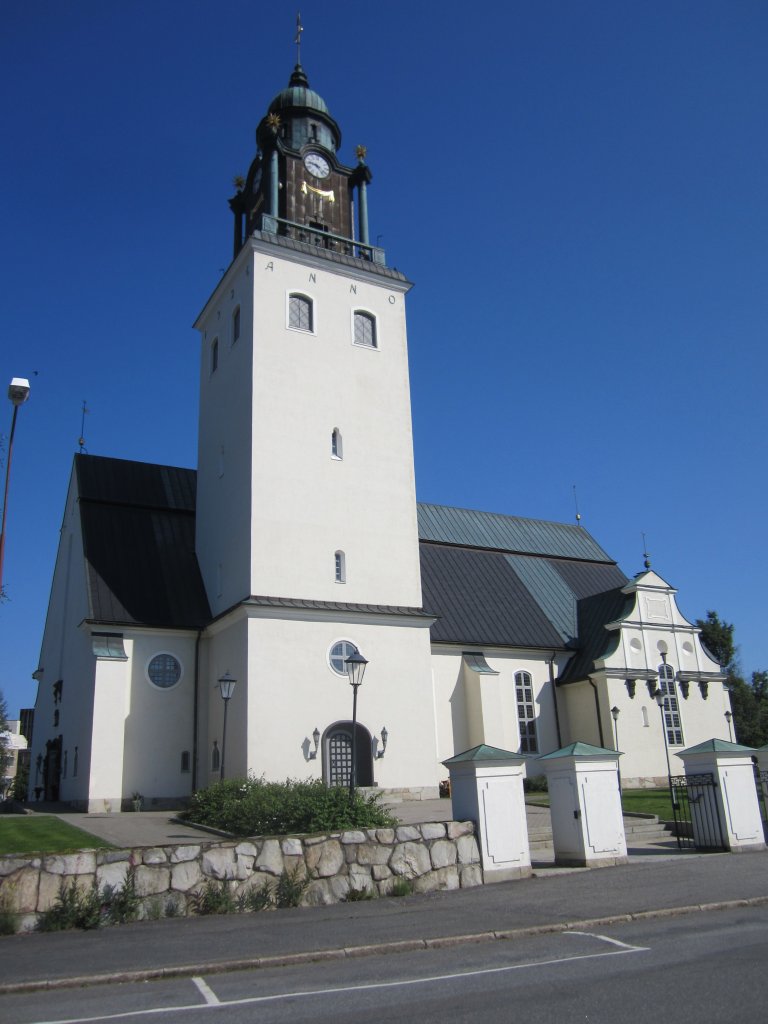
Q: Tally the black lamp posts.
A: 5